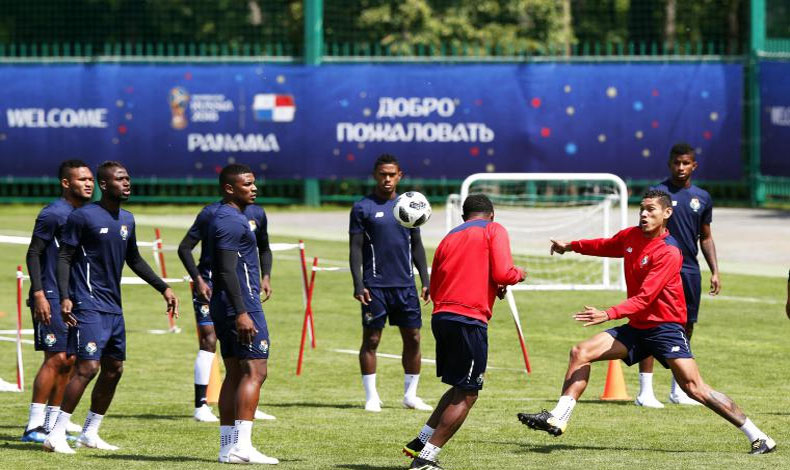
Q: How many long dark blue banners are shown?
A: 2